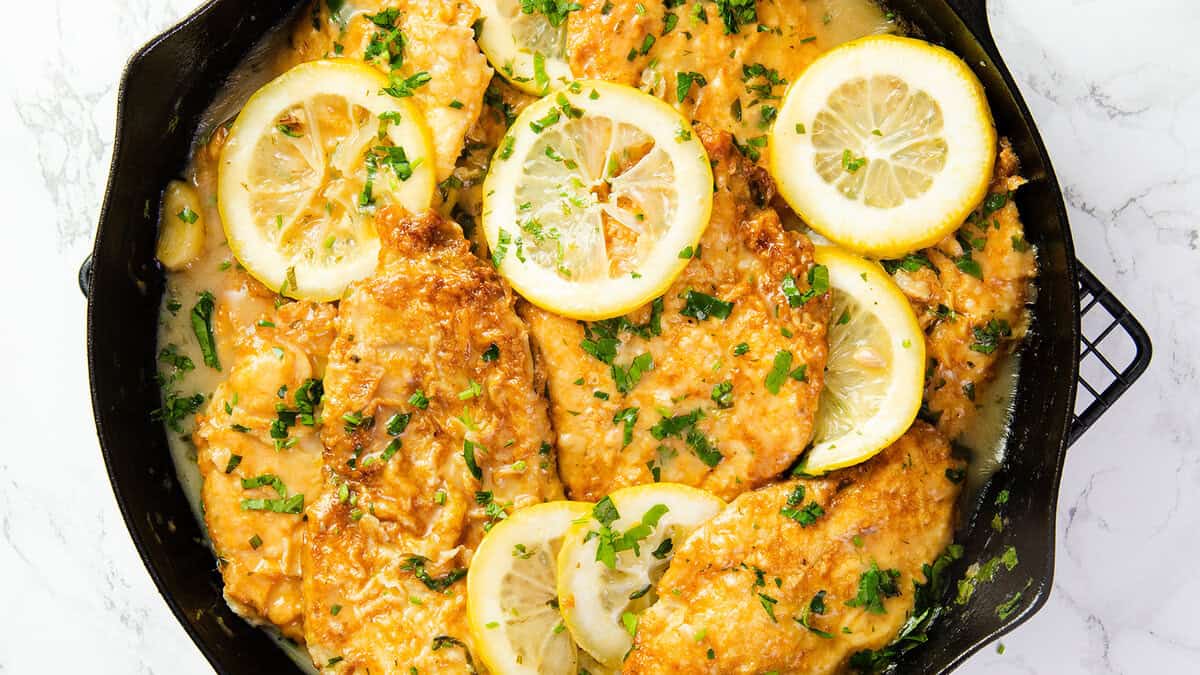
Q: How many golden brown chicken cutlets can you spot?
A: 7